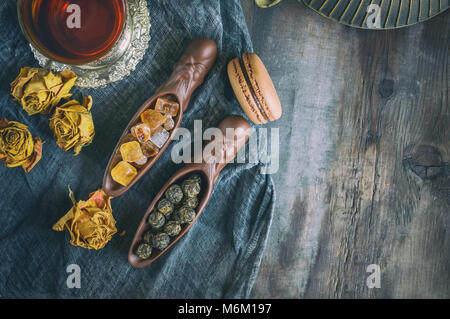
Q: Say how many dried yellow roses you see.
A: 4